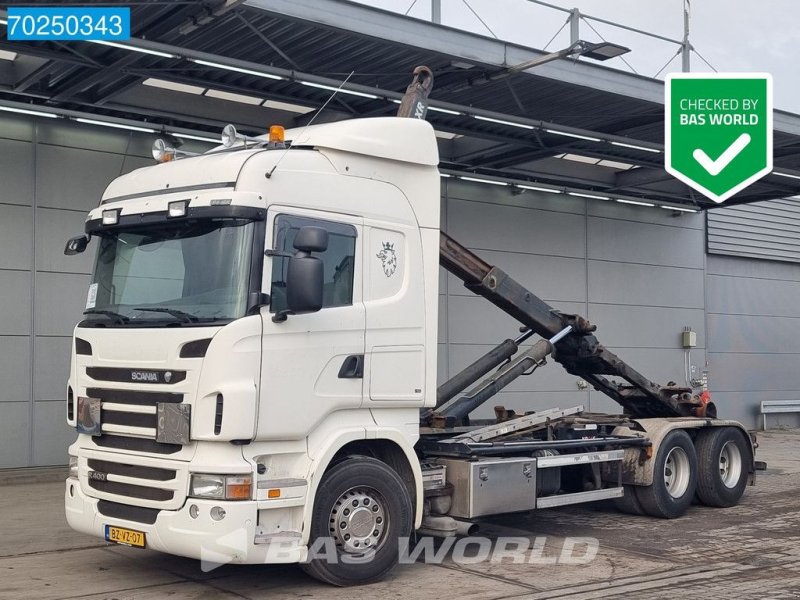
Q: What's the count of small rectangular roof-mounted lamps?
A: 2